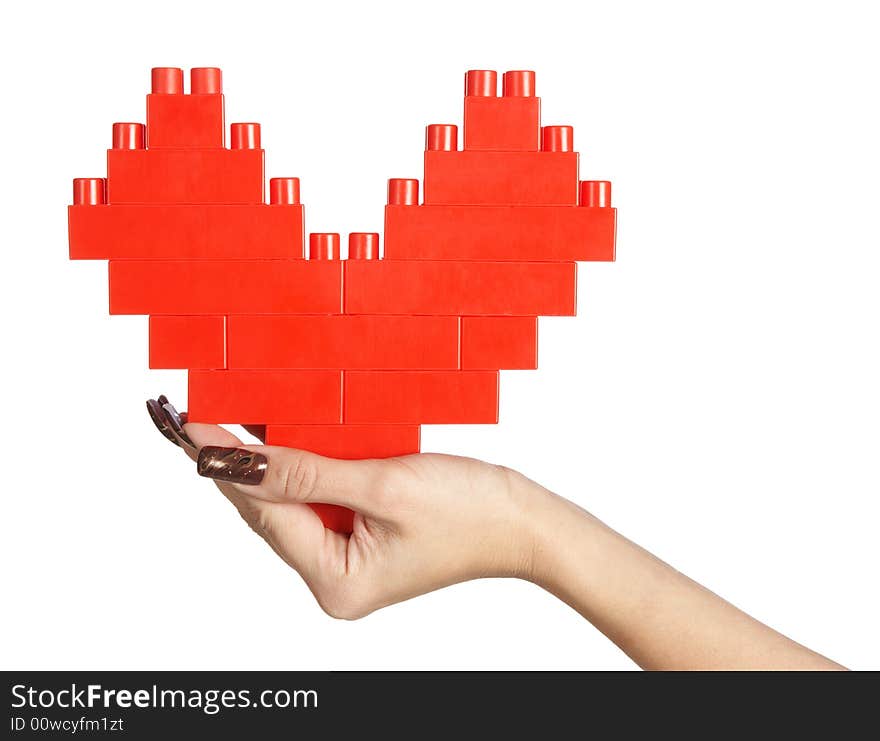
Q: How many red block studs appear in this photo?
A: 14